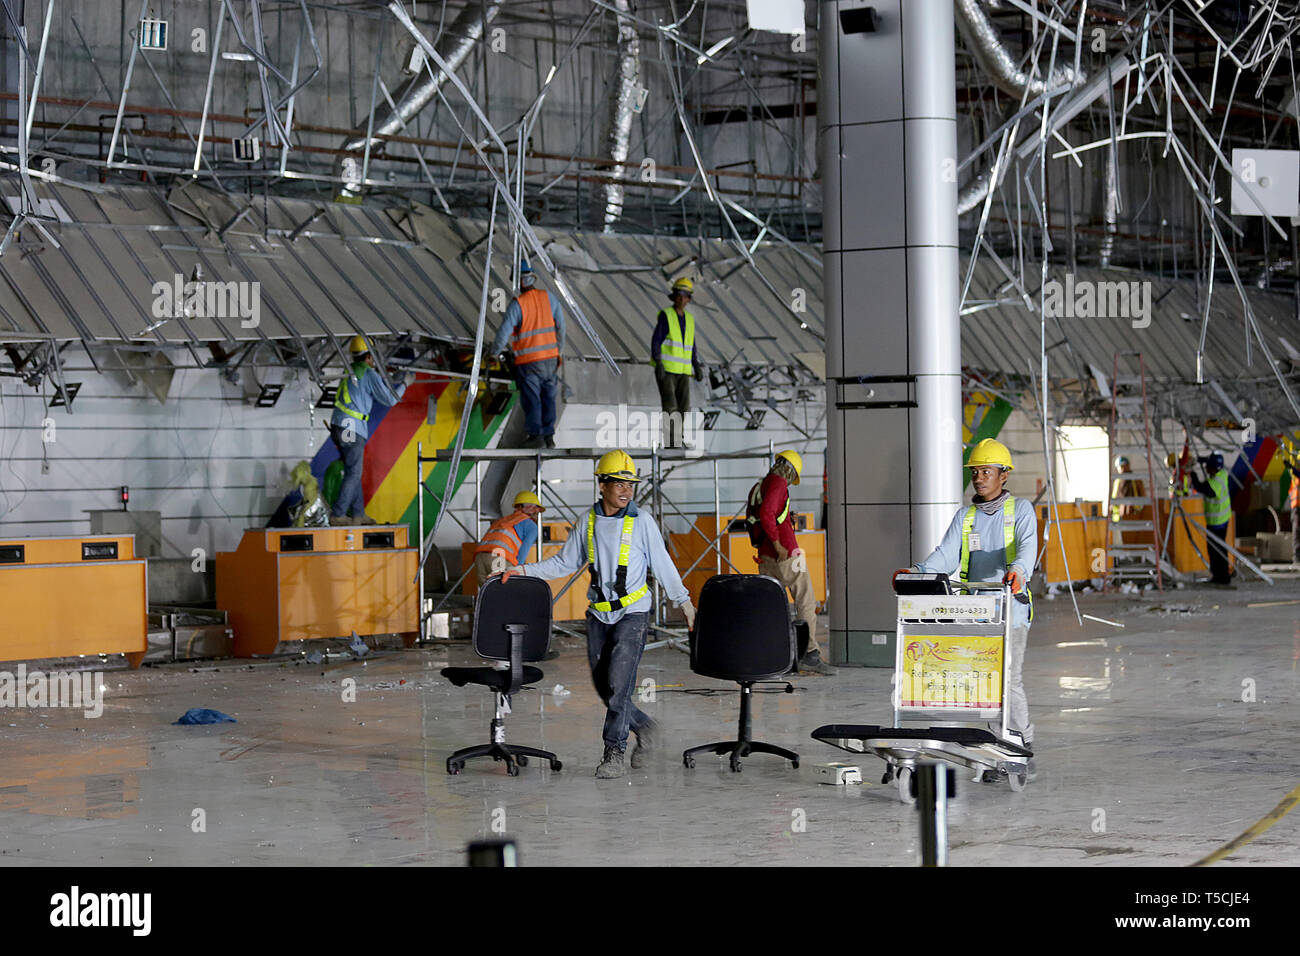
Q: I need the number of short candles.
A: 0